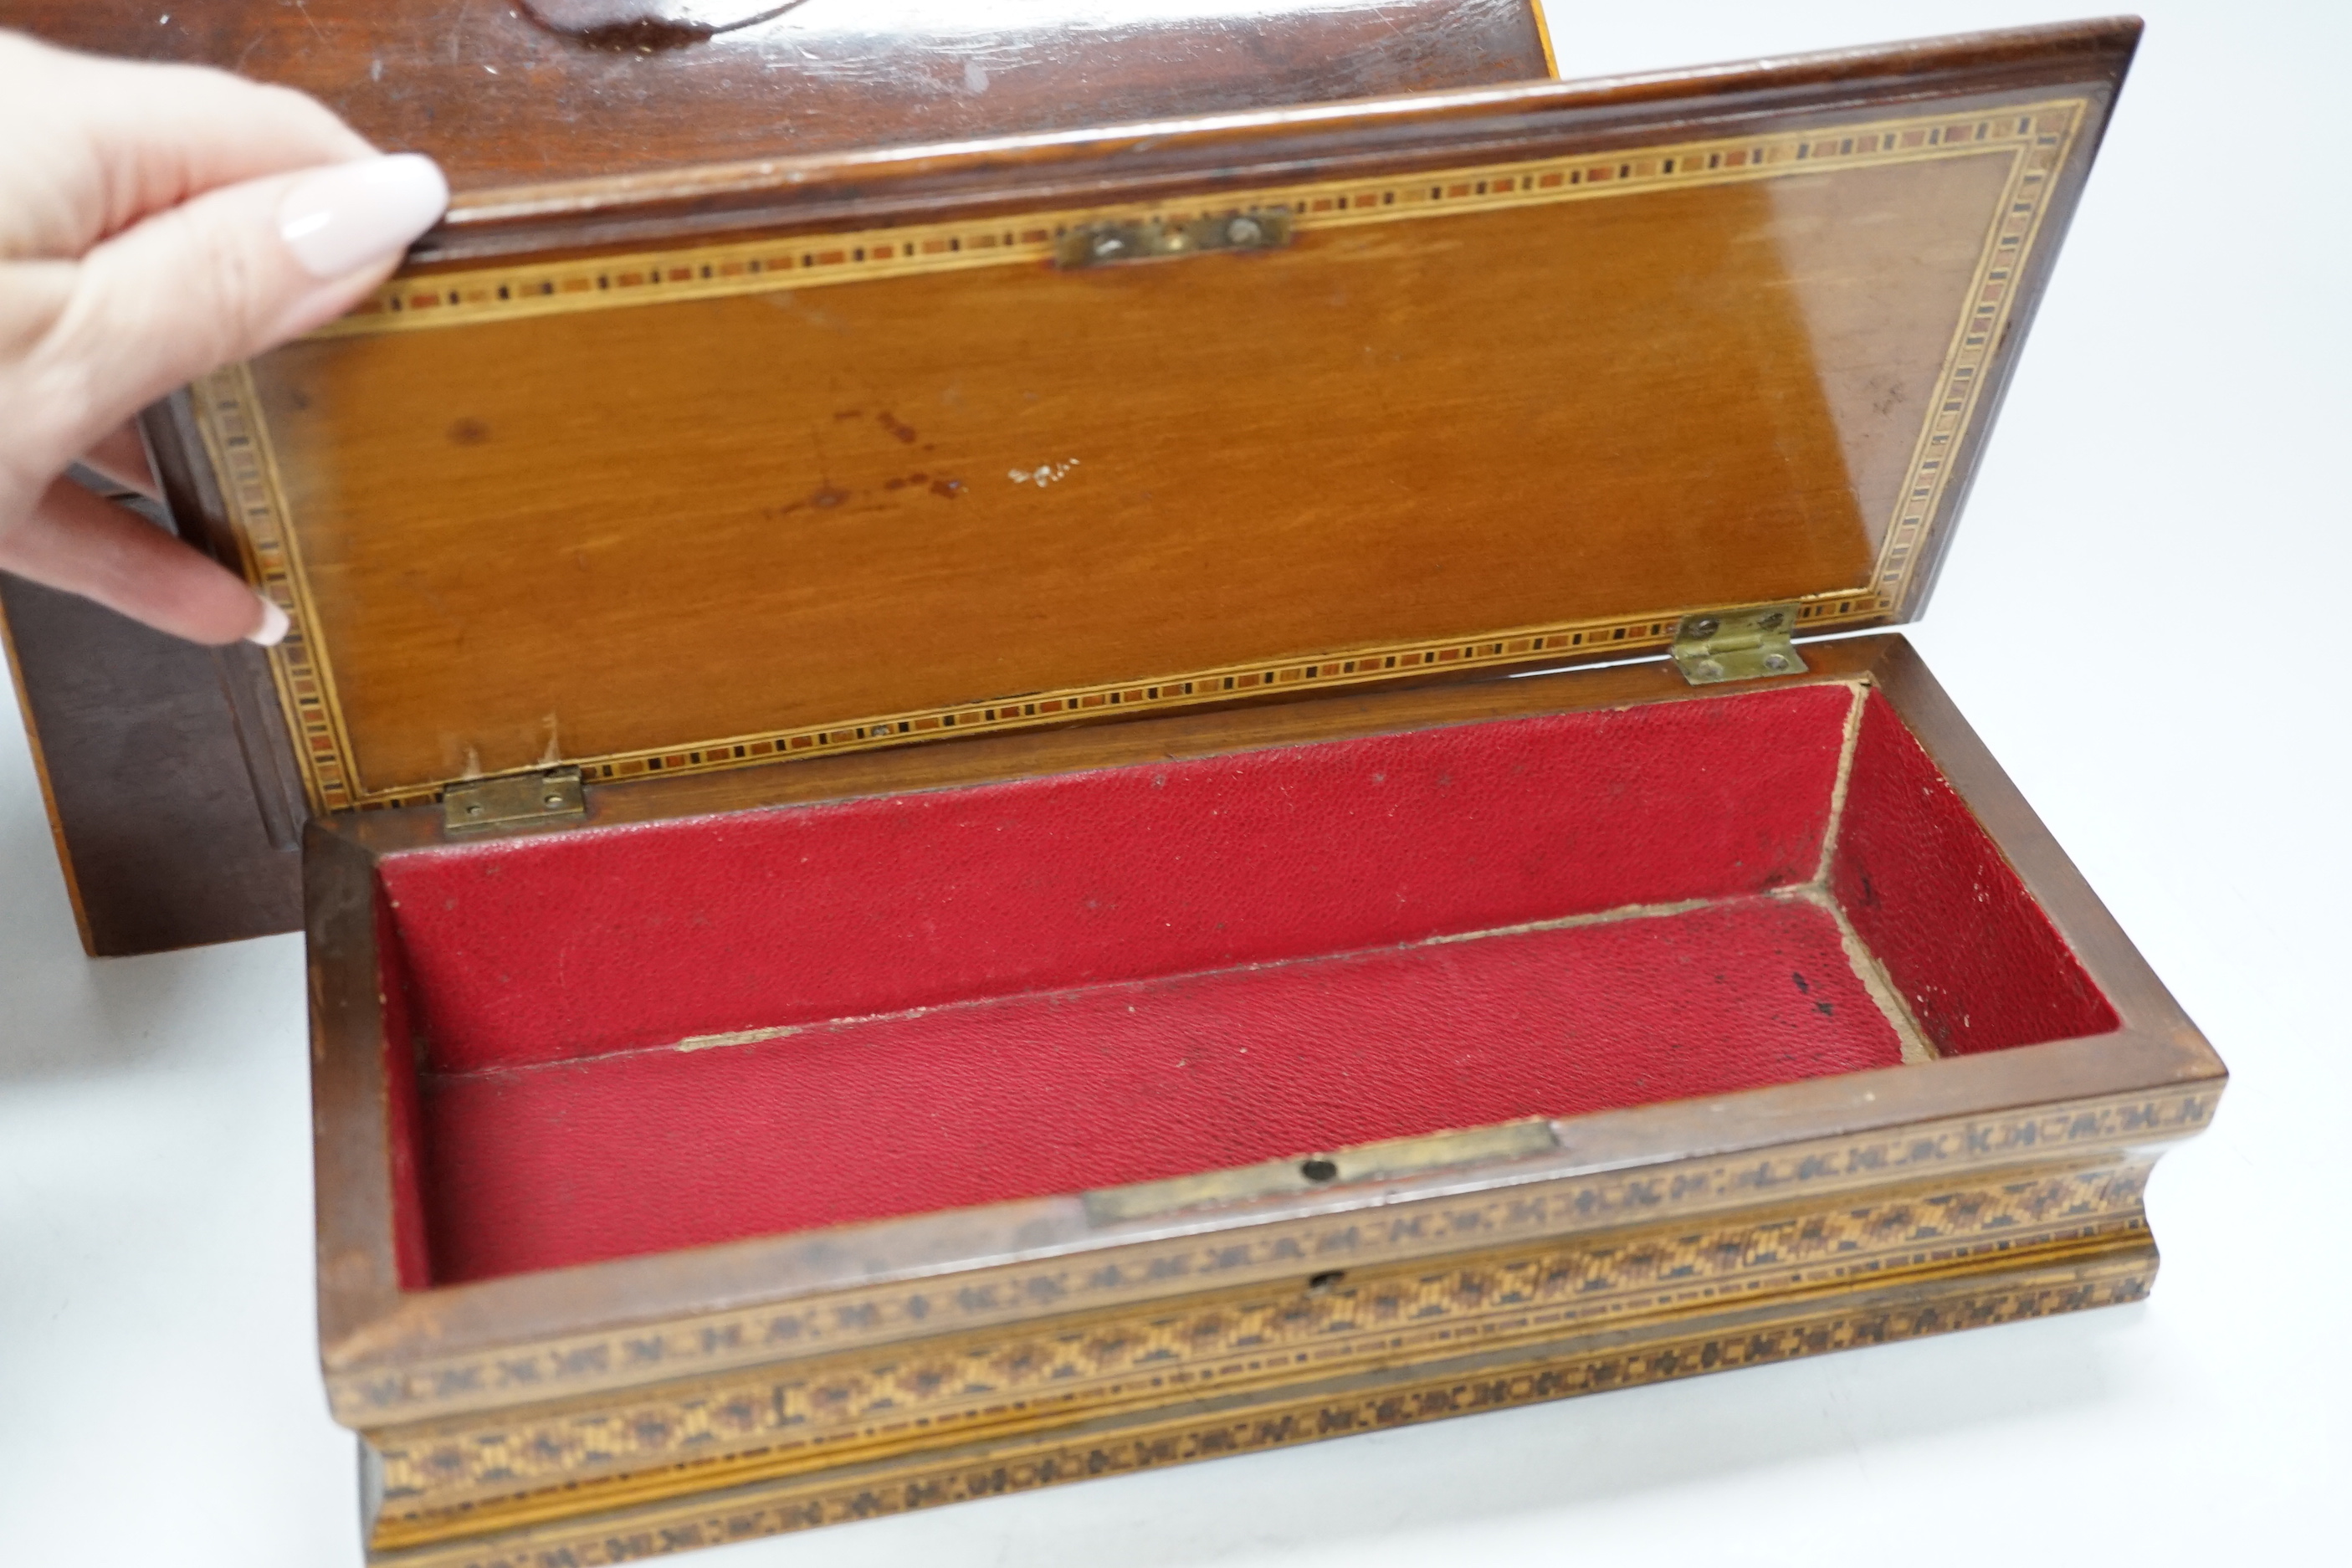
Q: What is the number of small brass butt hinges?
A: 2